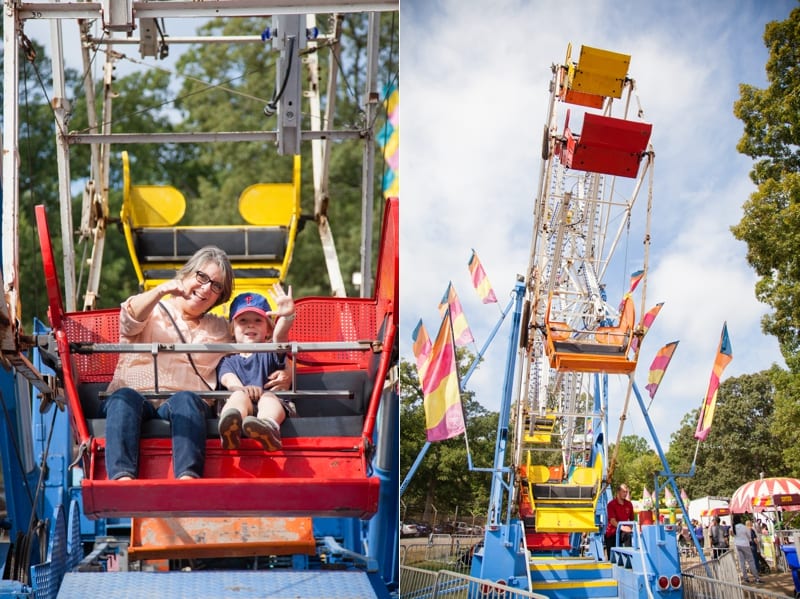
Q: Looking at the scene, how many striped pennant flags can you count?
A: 8